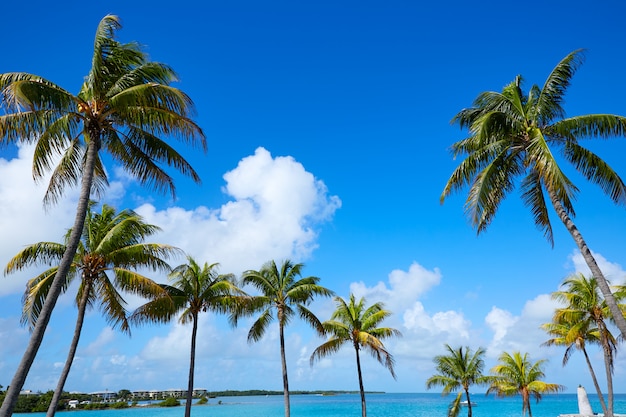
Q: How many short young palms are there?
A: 2